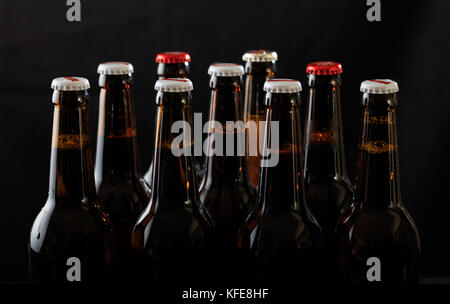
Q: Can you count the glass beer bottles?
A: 9